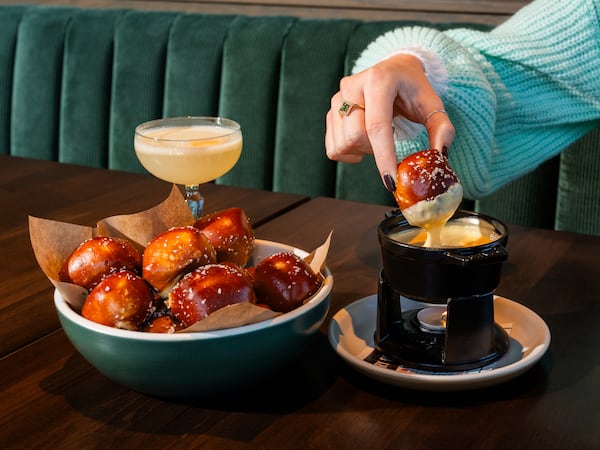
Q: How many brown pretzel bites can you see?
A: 8